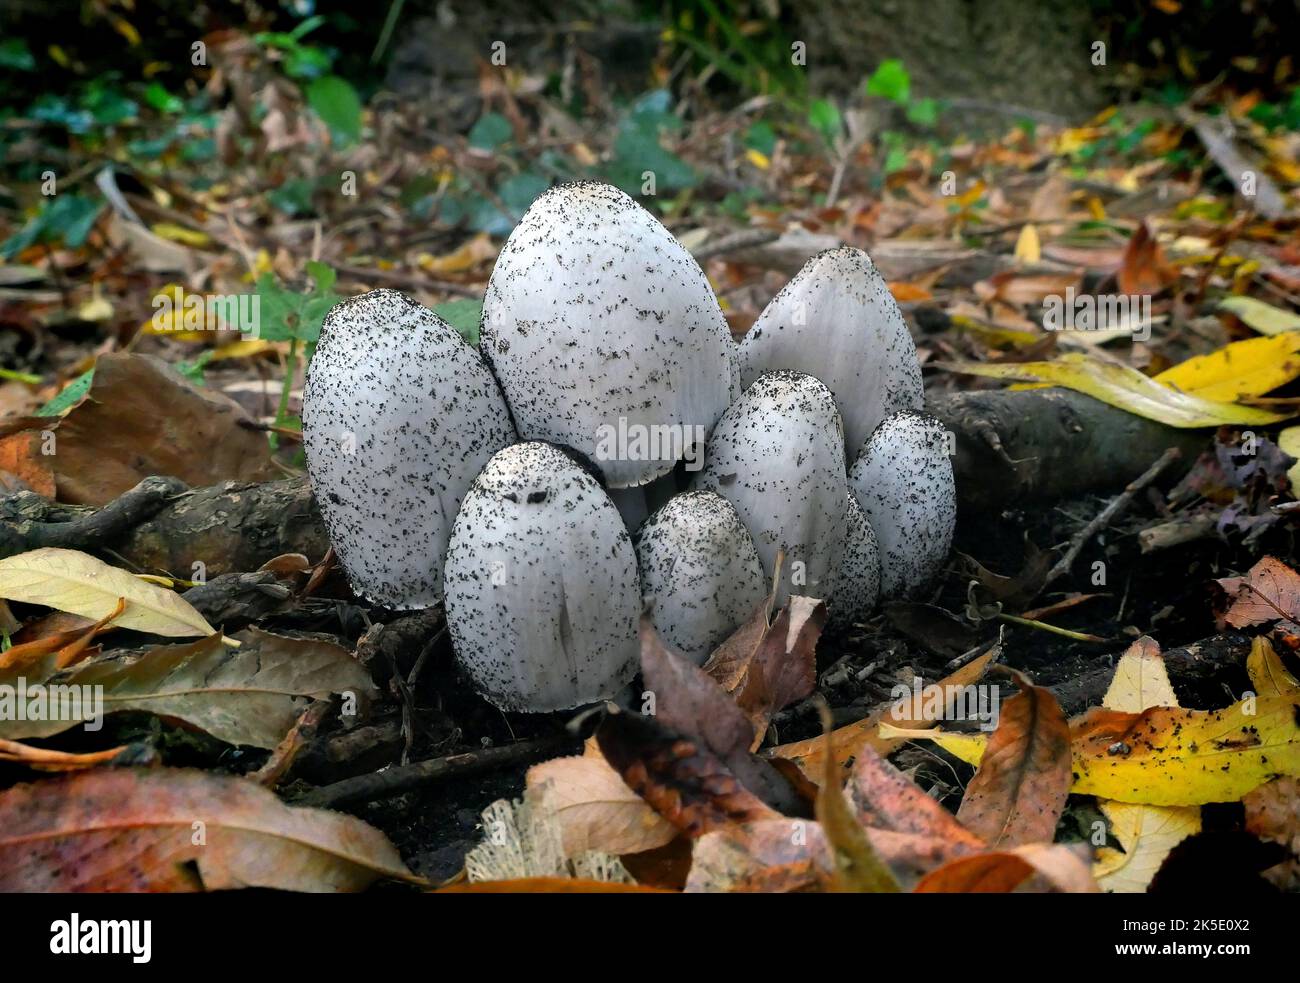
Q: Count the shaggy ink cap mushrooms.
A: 8